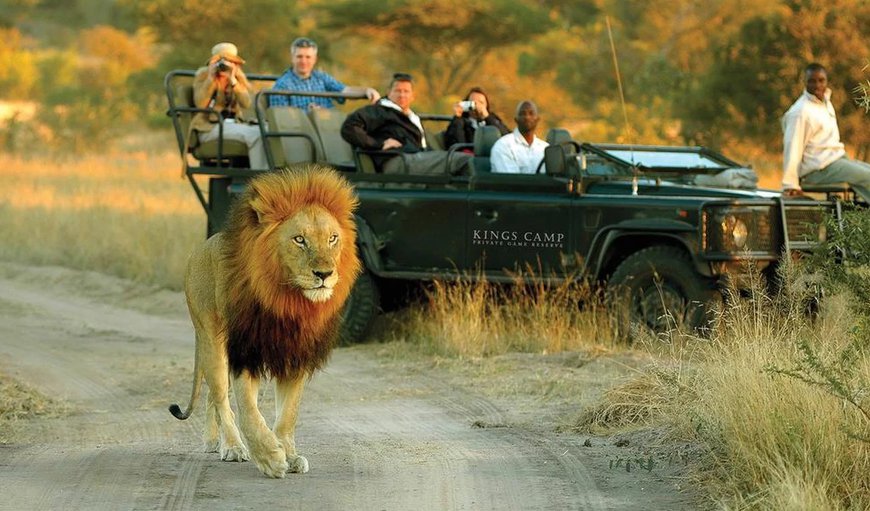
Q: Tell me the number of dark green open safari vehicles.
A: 1